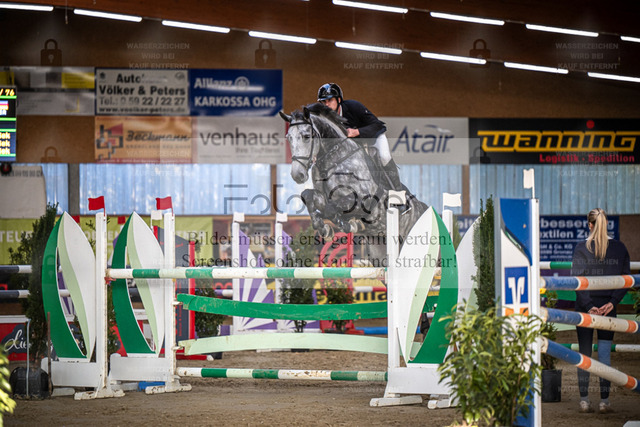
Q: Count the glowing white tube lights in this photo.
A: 12